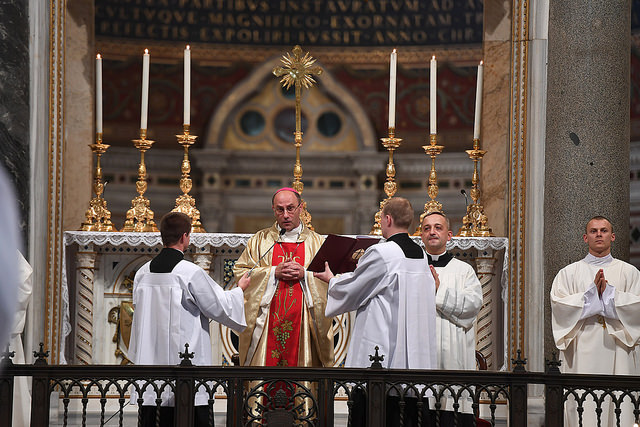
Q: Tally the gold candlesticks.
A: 6